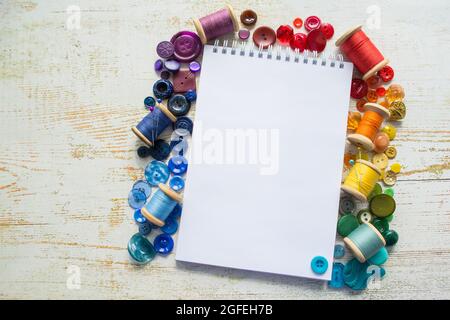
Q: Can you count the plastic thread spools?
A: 0